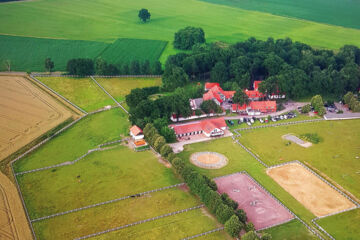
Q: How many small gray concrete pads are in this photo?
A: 1